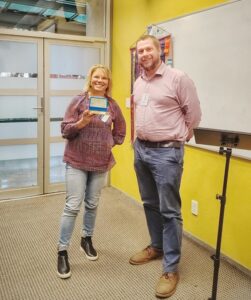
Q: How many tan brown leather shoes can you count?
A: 2